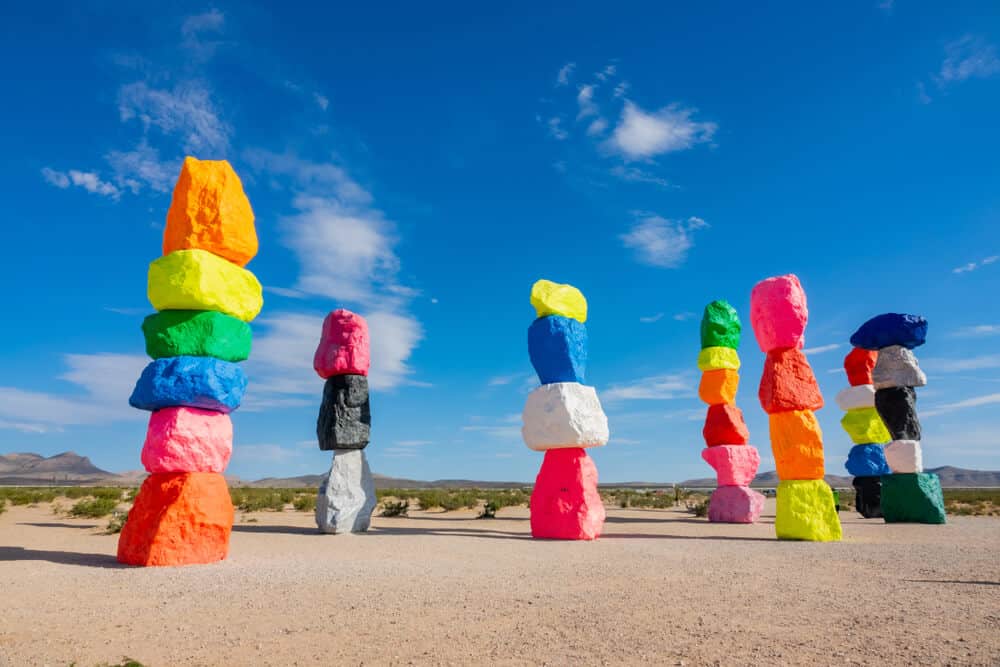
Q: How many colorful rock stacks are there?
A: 7